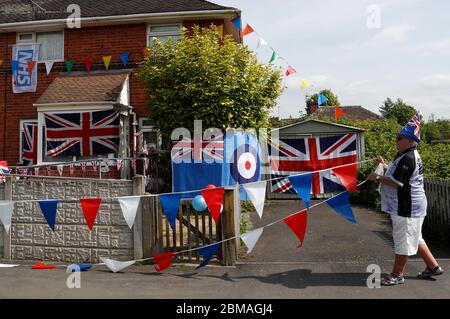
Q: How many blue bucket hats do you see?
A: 1